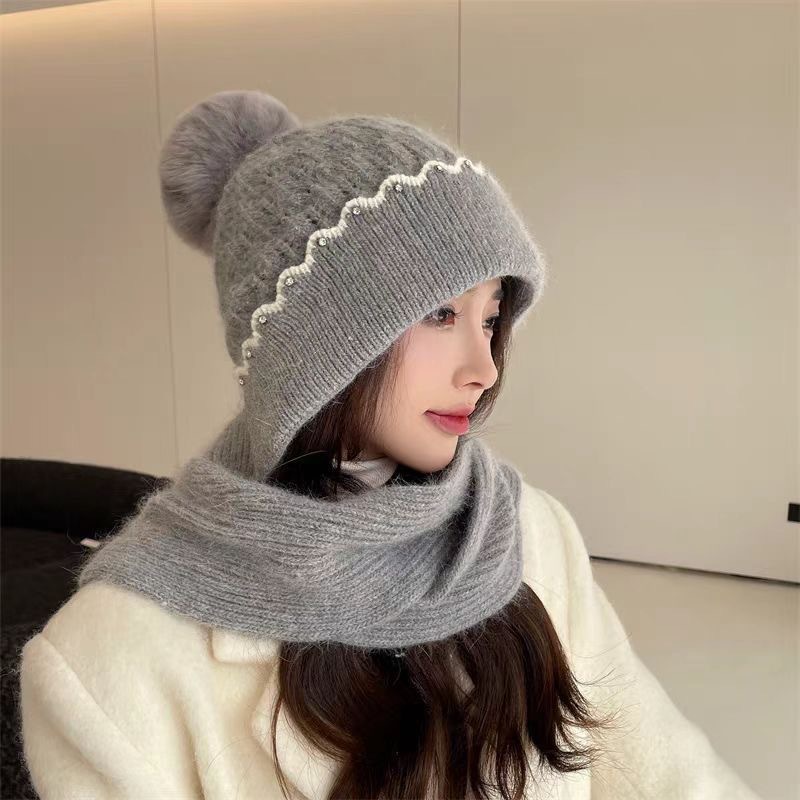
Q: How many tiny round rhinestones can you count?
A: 9